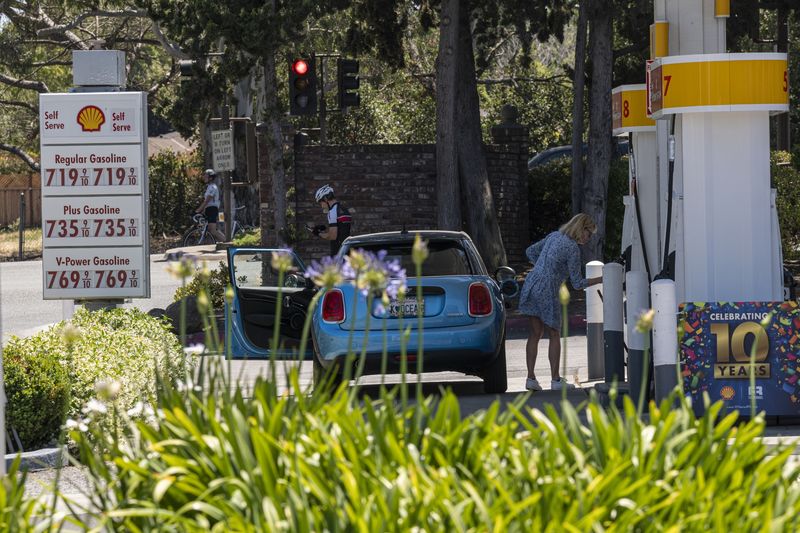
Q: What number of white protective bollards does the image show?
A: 4